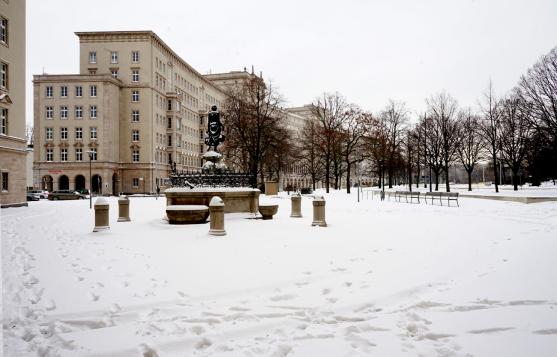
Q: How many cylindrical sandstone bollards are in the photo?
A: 5